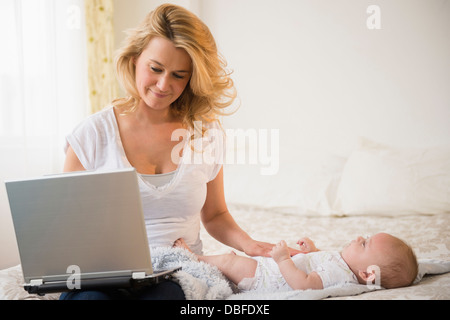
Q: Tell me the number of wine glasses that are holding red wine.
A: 0